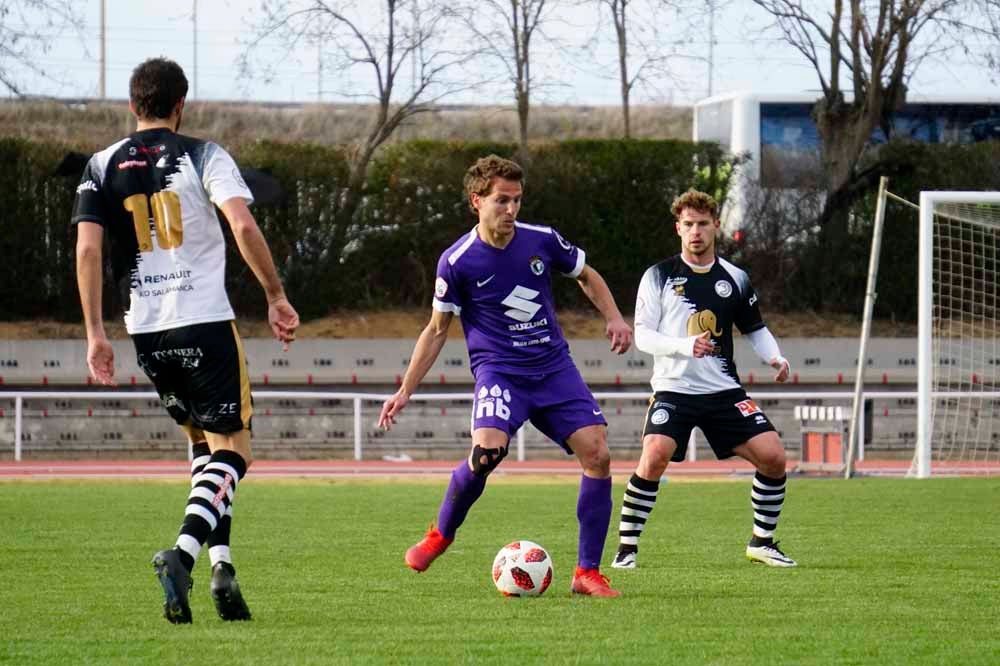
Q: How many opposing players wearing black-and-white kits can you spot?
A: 2